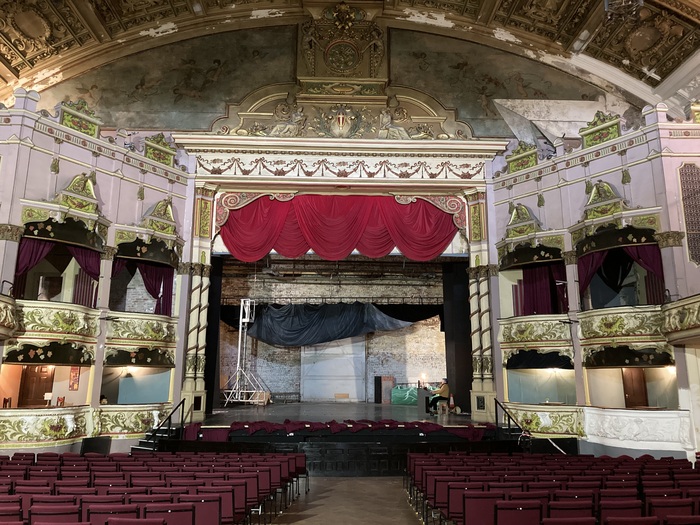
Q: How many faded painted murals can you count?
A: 2